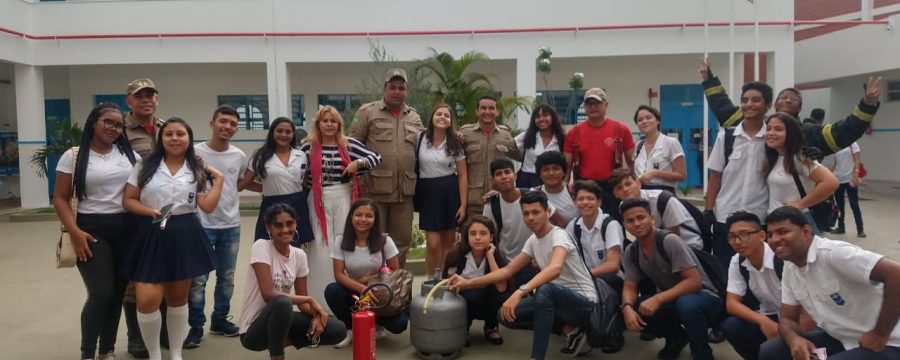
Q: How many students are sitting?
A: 11